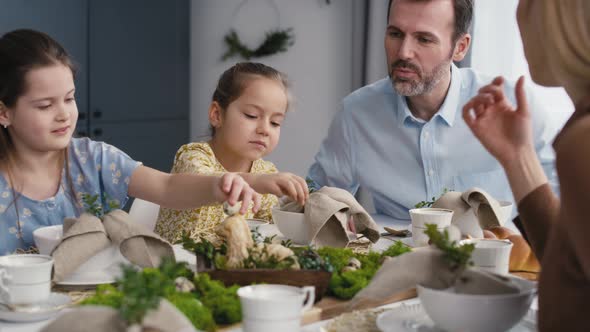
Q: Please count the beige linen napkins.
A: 5